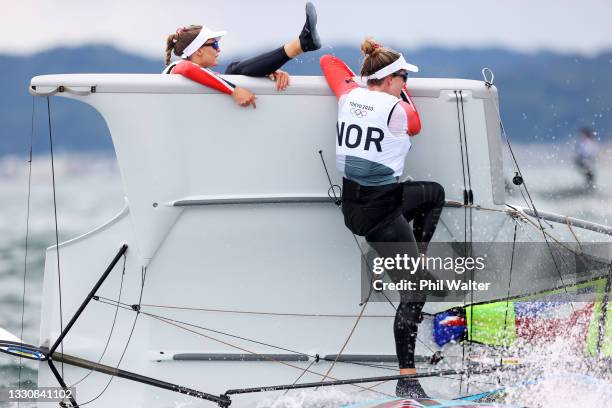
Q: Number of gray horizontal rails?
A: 3